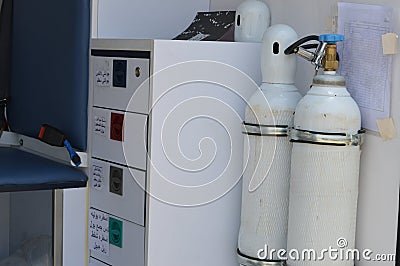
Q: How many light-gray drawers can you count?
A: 4